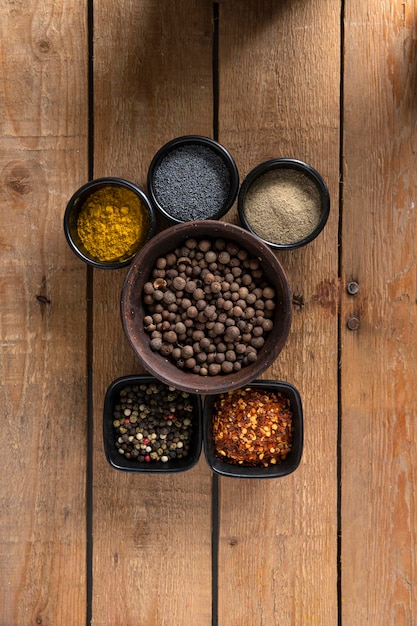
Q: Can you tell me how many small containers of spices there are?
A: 5